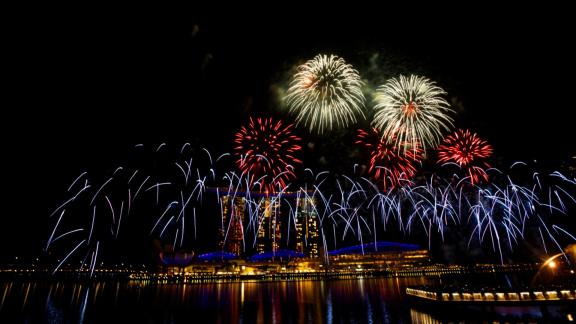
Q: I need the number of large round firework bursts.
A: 5